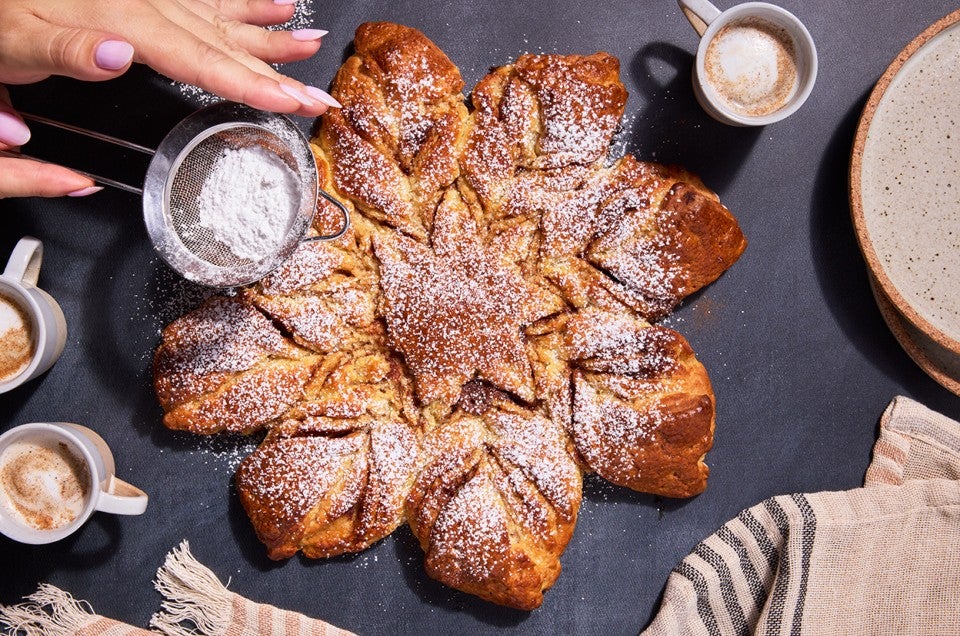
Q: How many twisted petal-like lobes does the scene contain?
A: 8